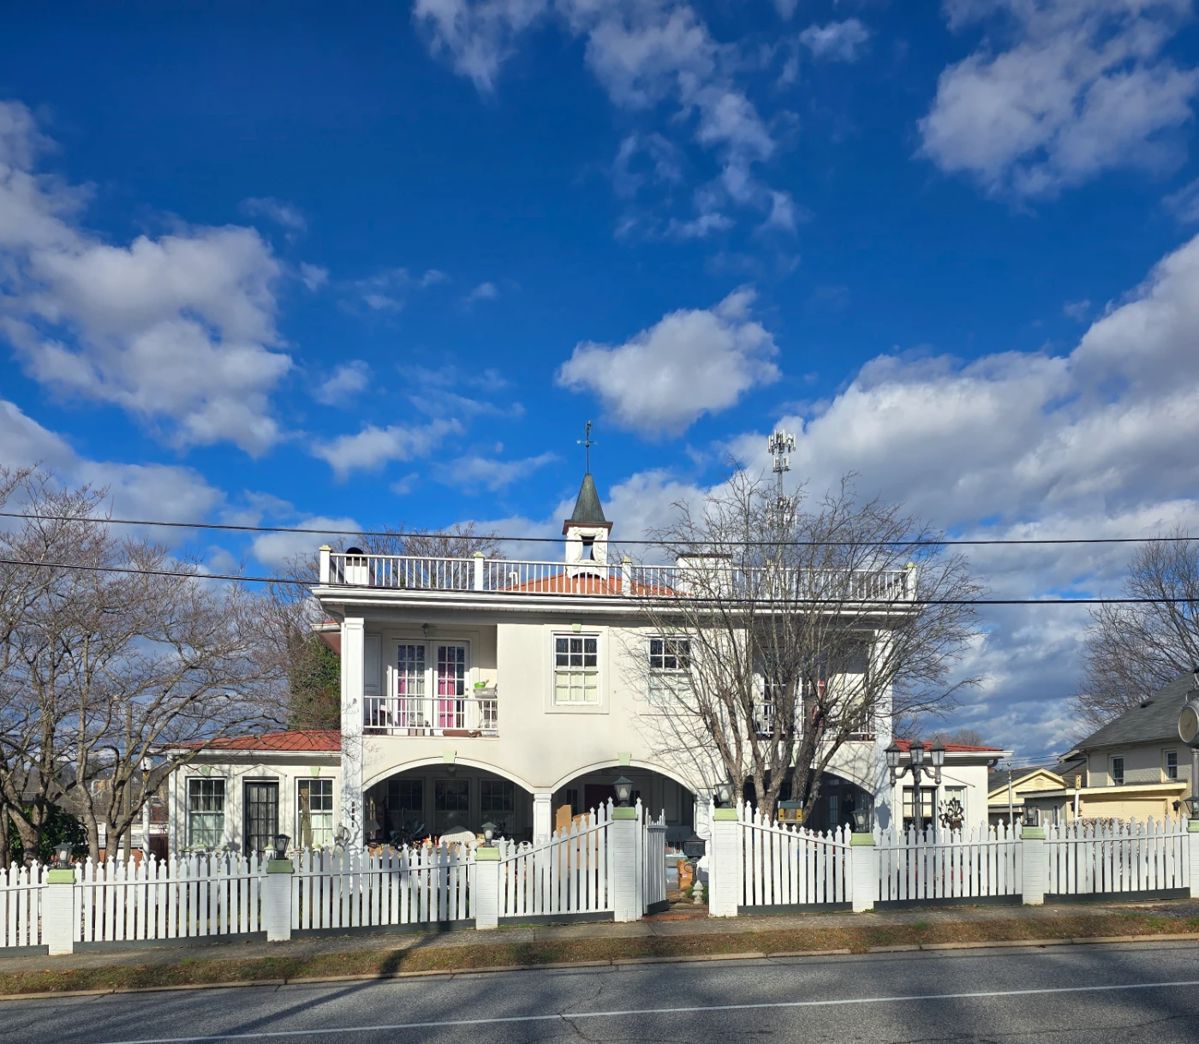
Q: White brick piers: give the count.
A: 8